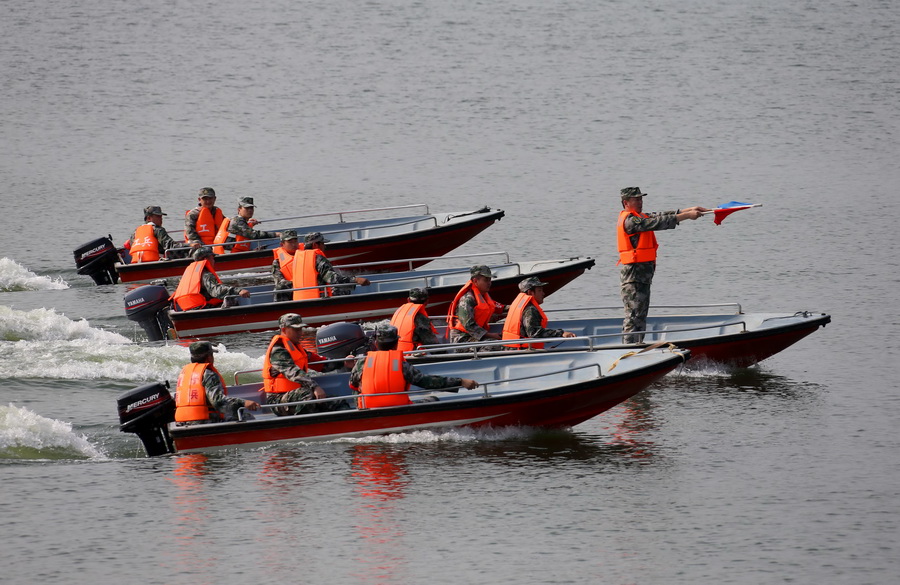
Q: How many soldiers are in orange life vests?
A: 13